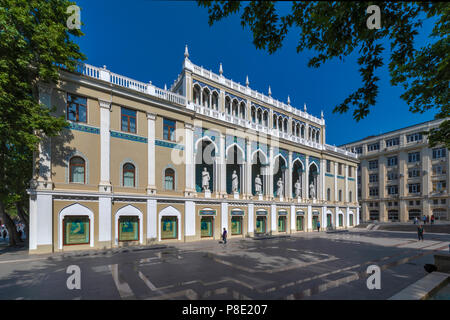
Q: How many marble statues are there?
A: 6